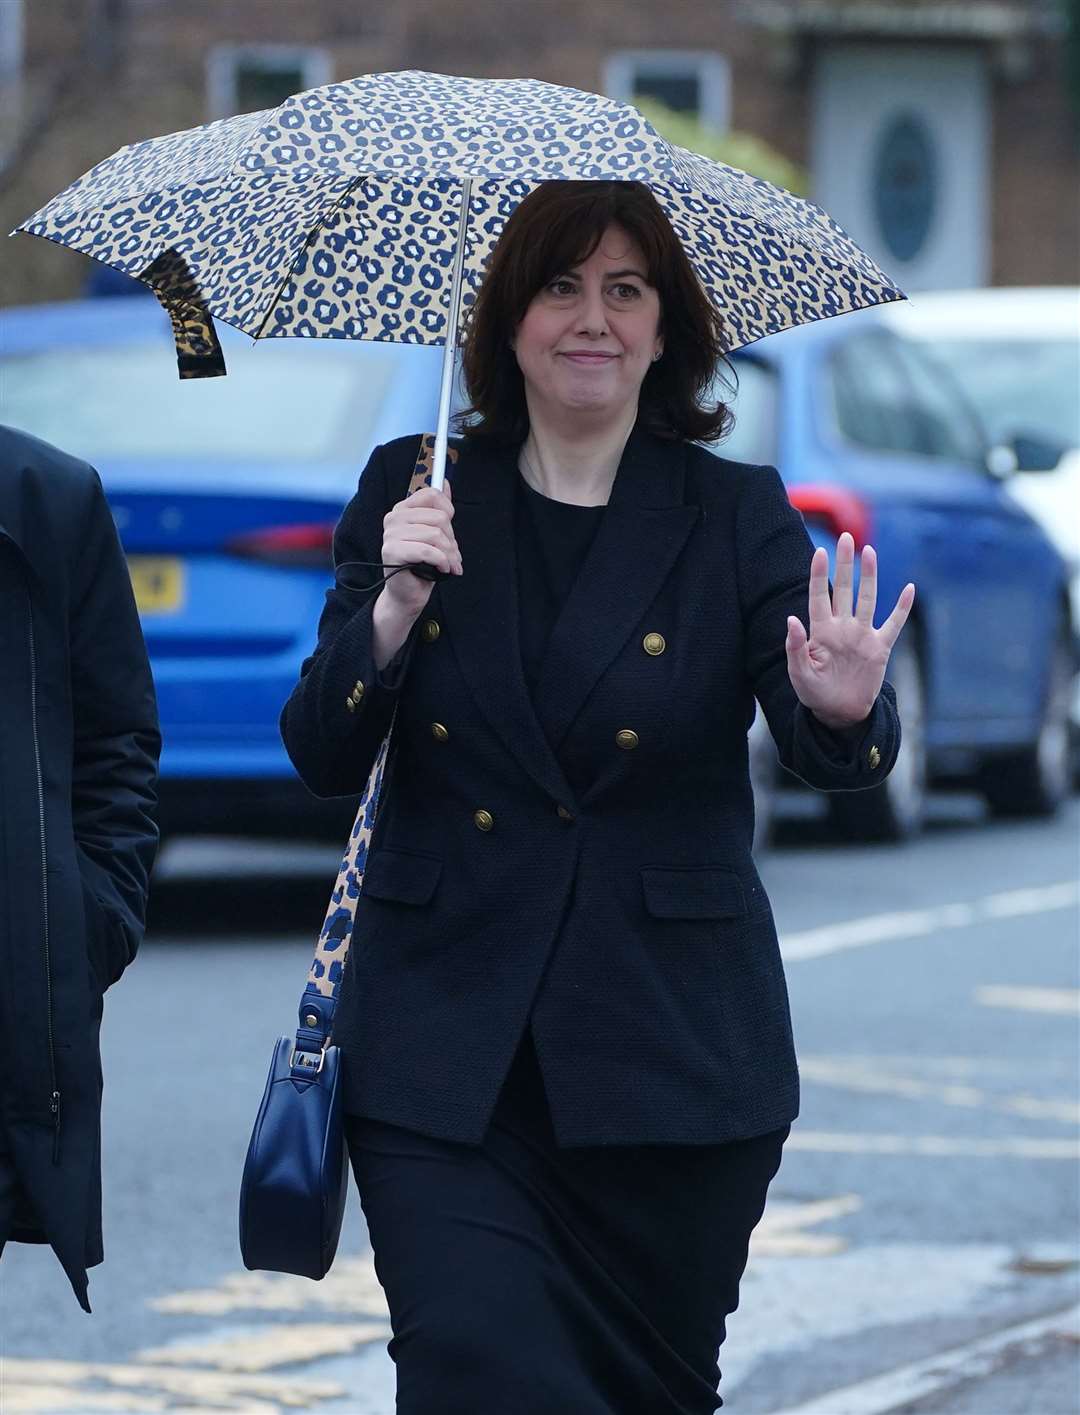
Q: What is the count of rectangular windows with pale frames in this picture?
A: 2